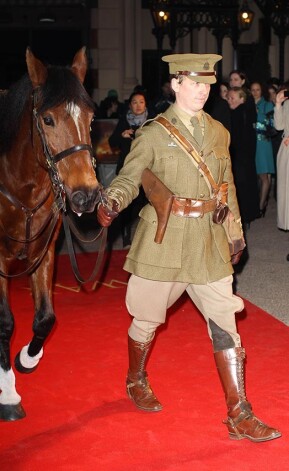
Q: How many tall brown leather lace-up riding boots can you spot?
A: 2